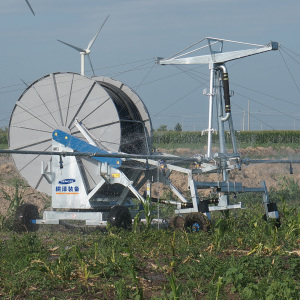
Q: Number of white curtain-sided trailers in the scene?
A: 0